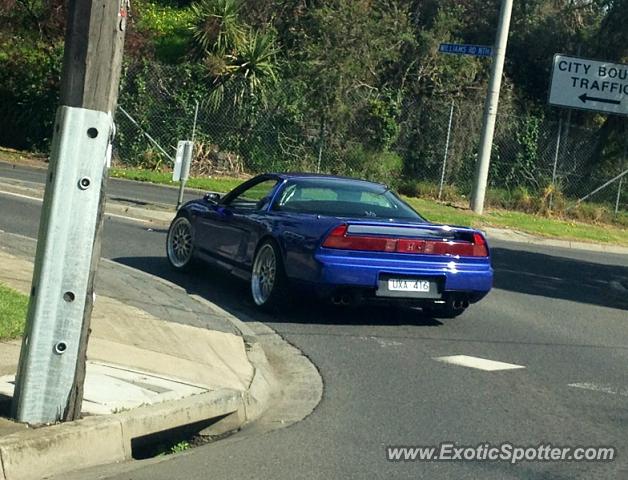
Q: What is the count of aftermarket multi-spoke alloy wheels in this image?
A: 2